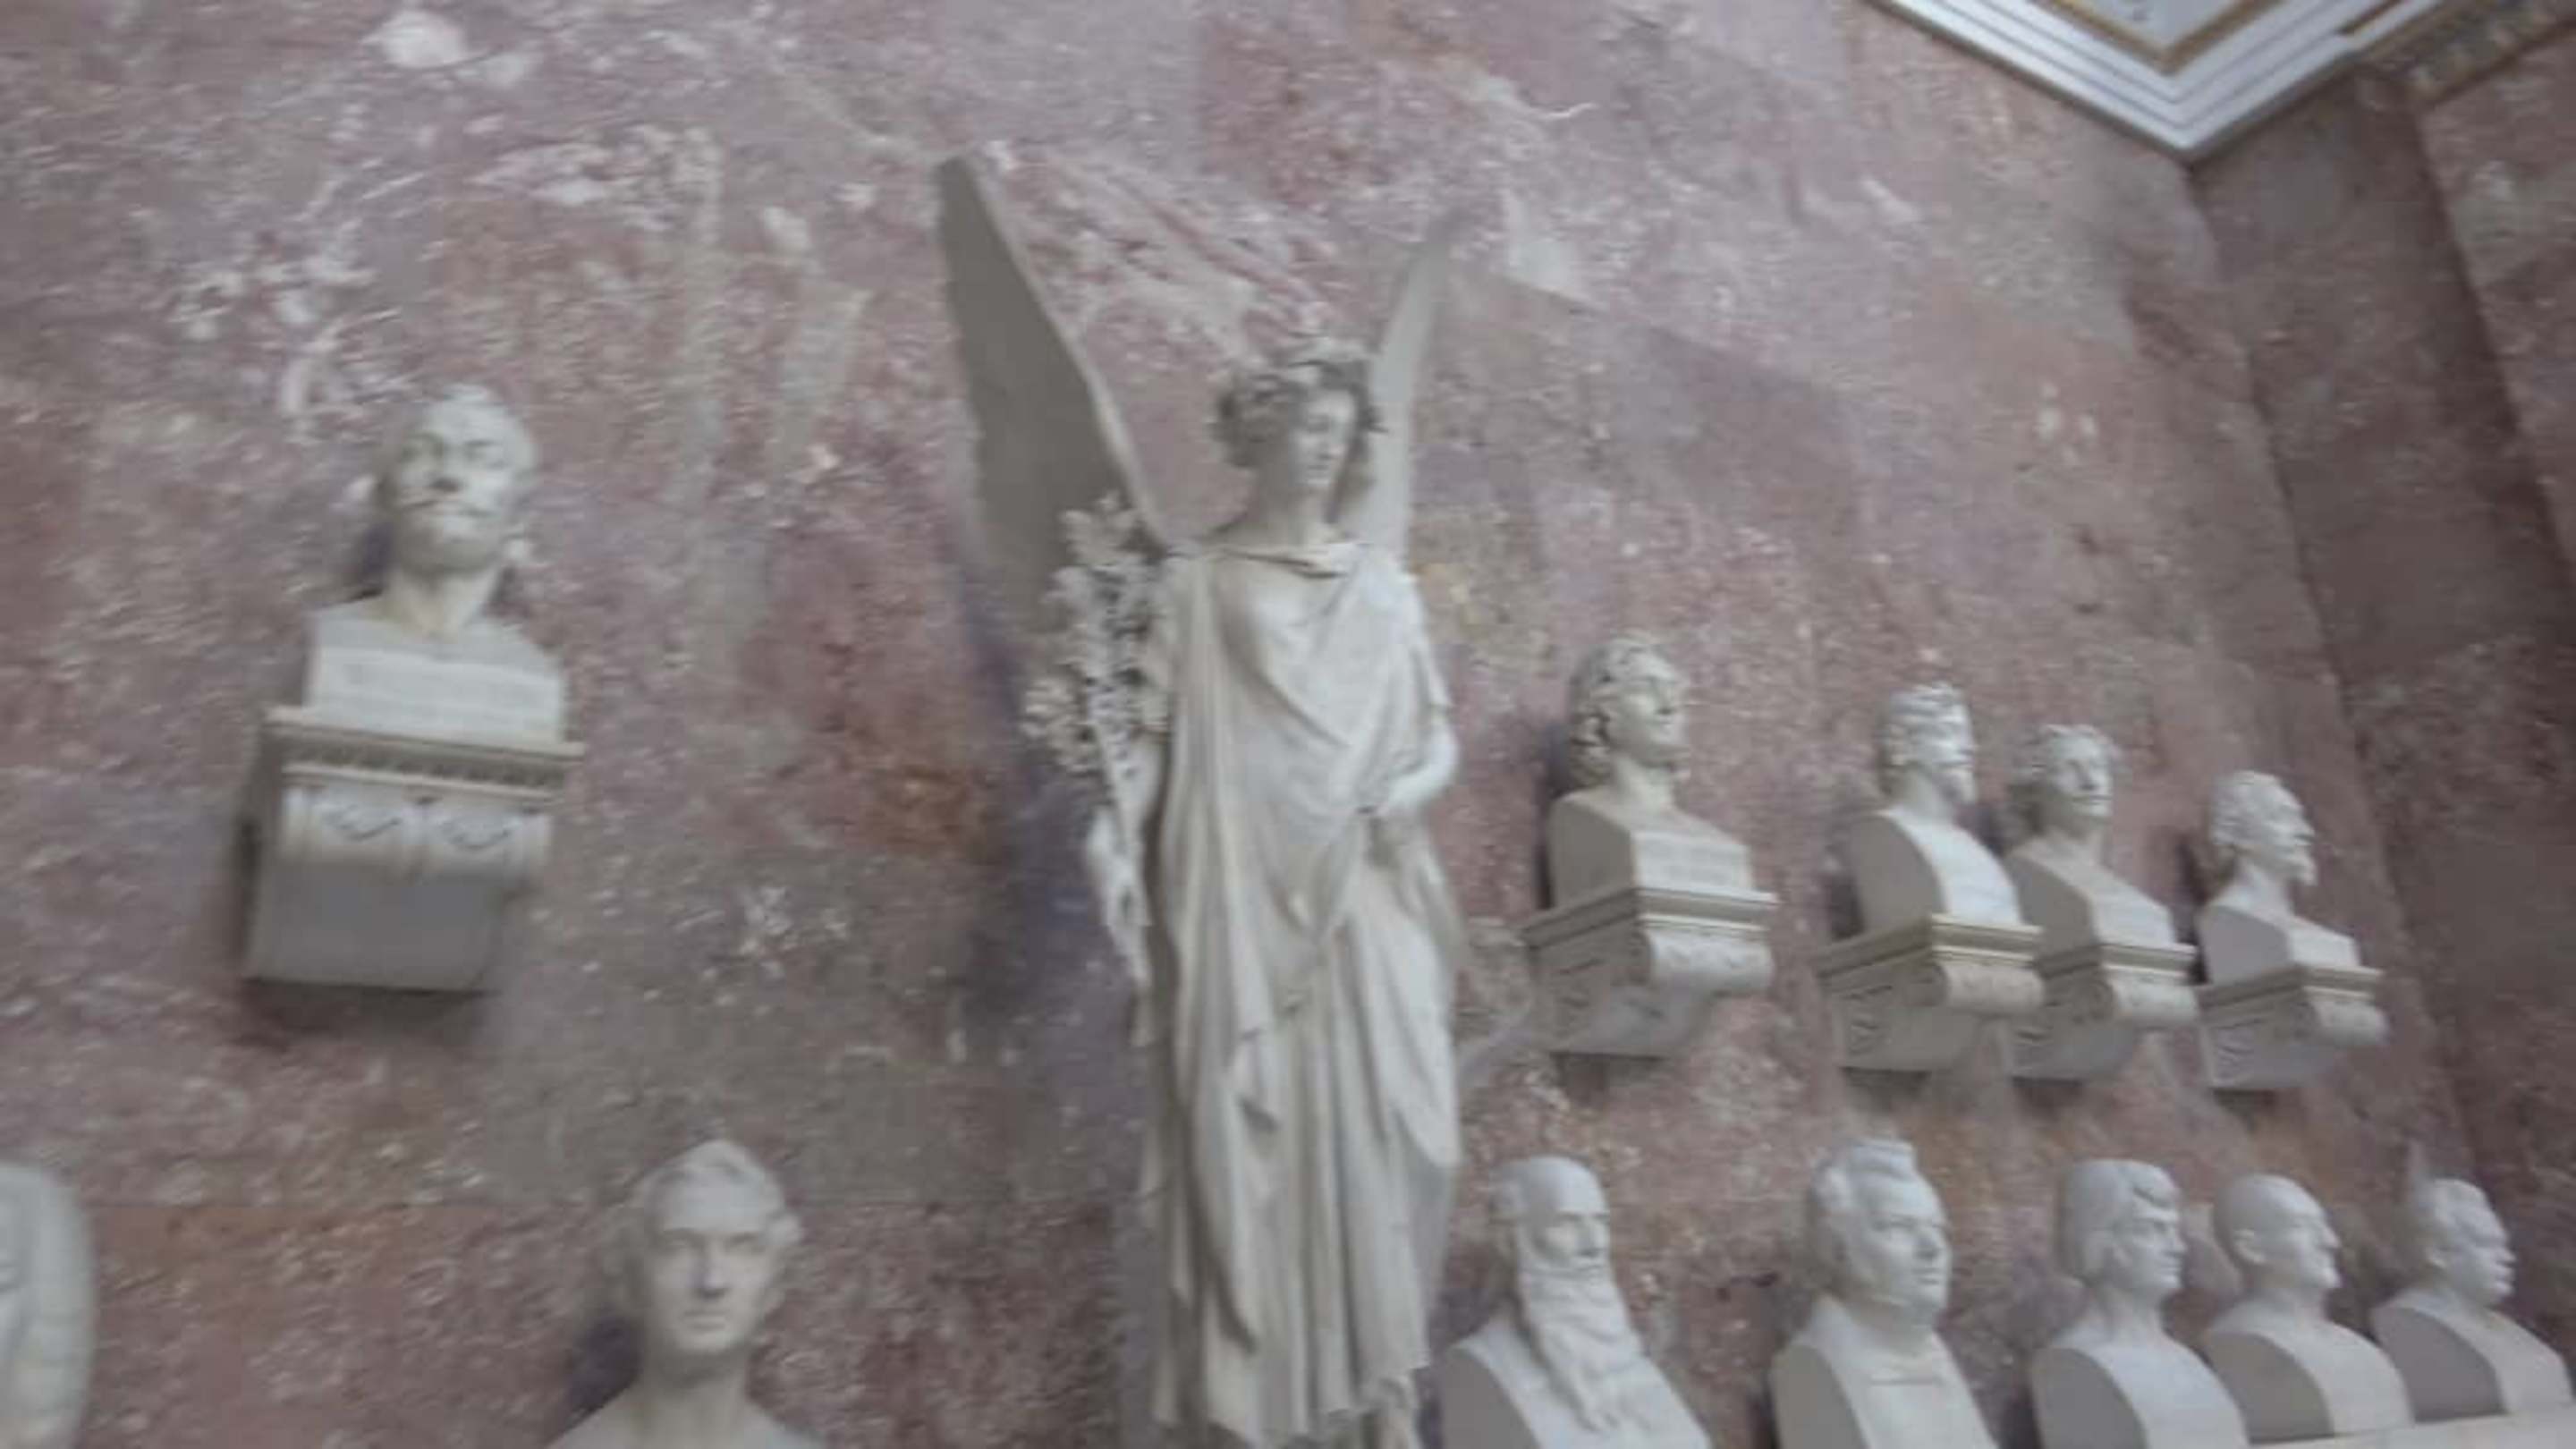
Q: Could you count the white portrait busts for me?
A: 11